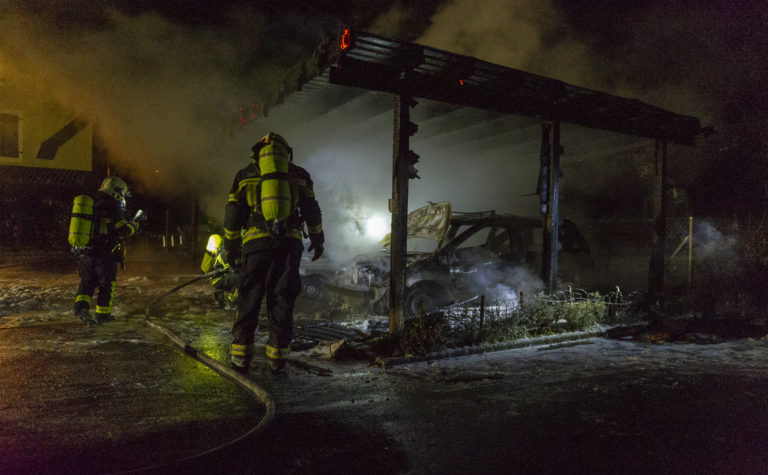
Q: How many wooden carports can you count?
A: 1